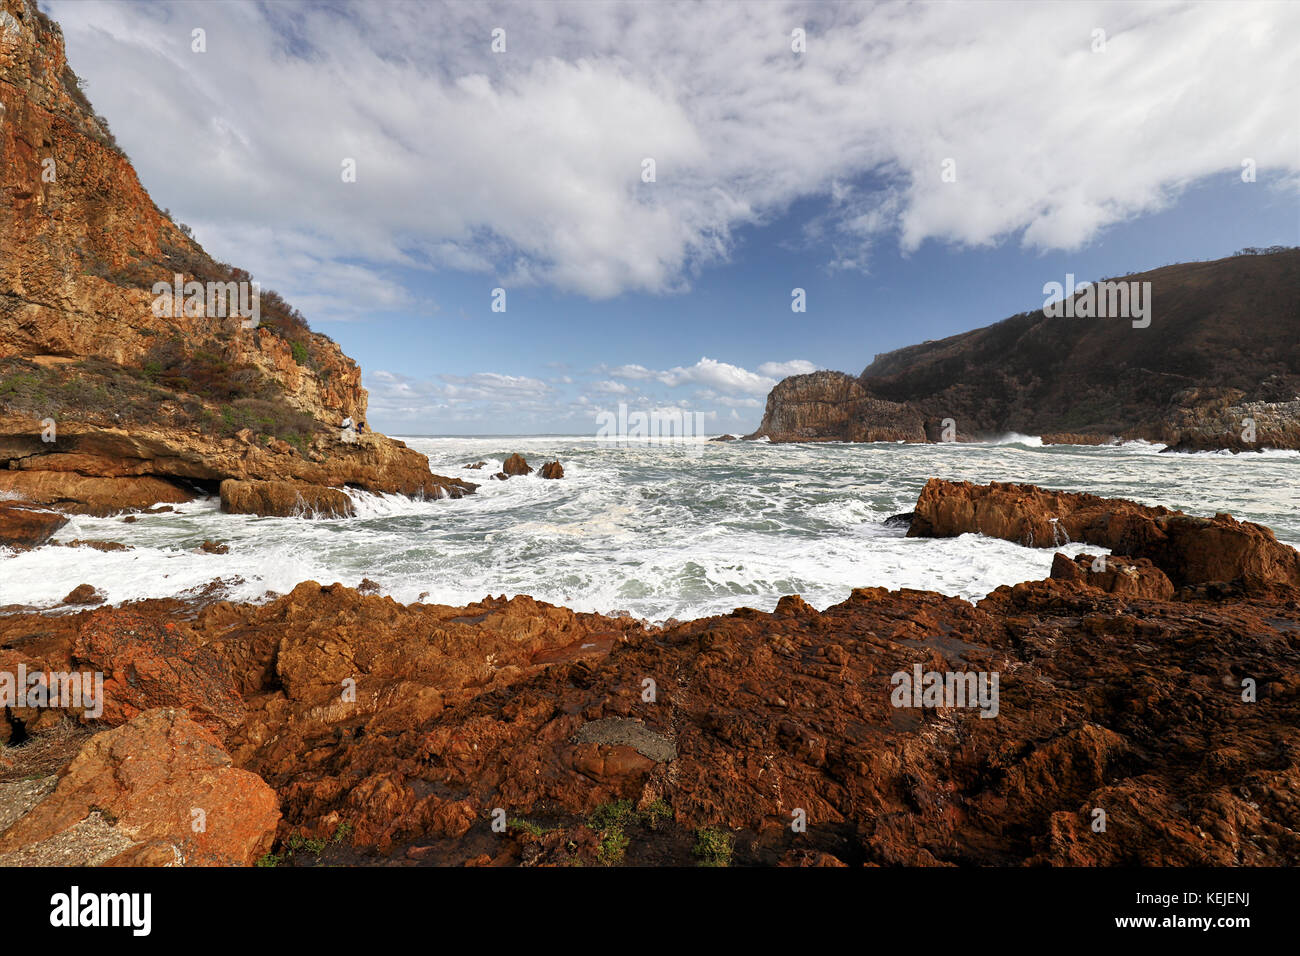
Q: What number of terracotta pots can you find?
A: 0